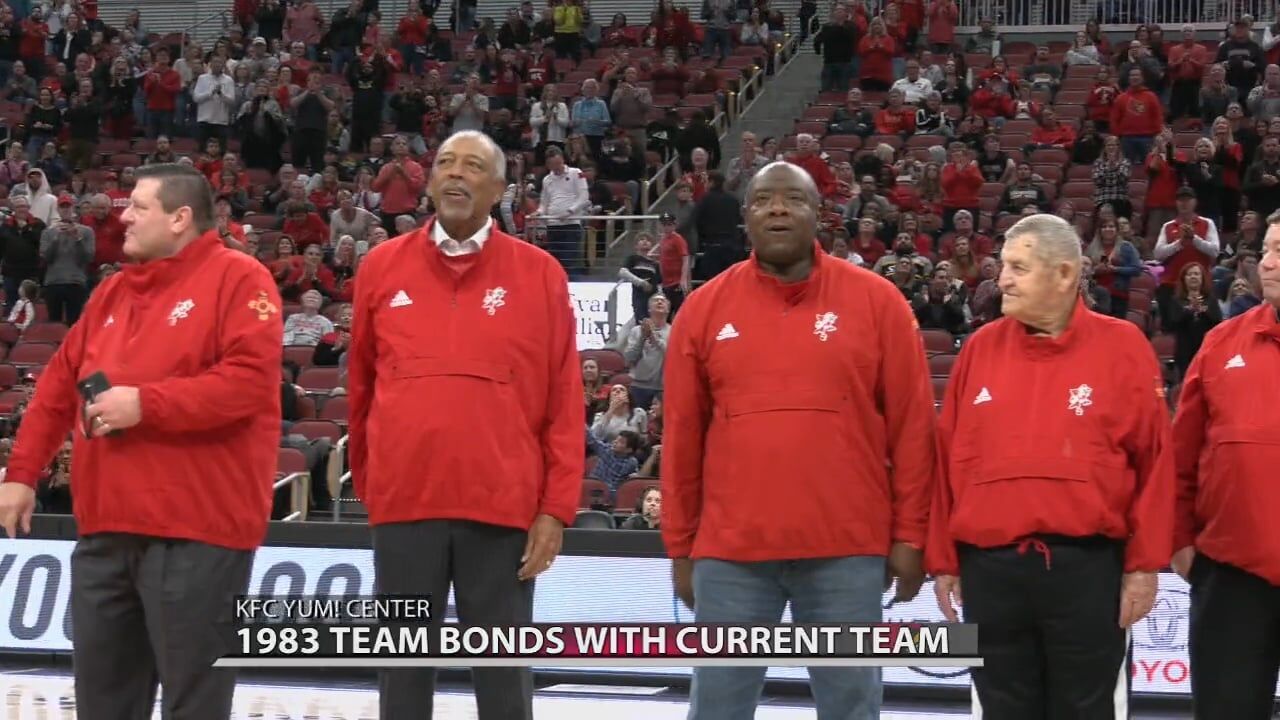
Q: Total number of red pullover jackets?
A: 5